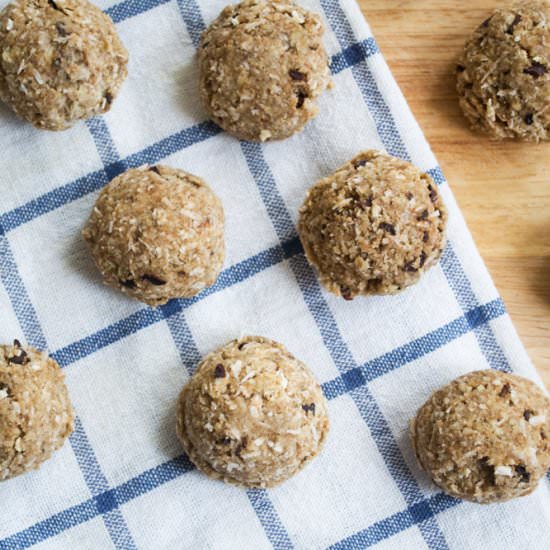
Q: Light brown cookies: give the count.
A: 8